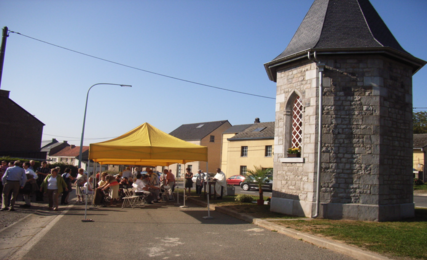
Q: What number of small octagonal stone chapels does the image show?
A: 1